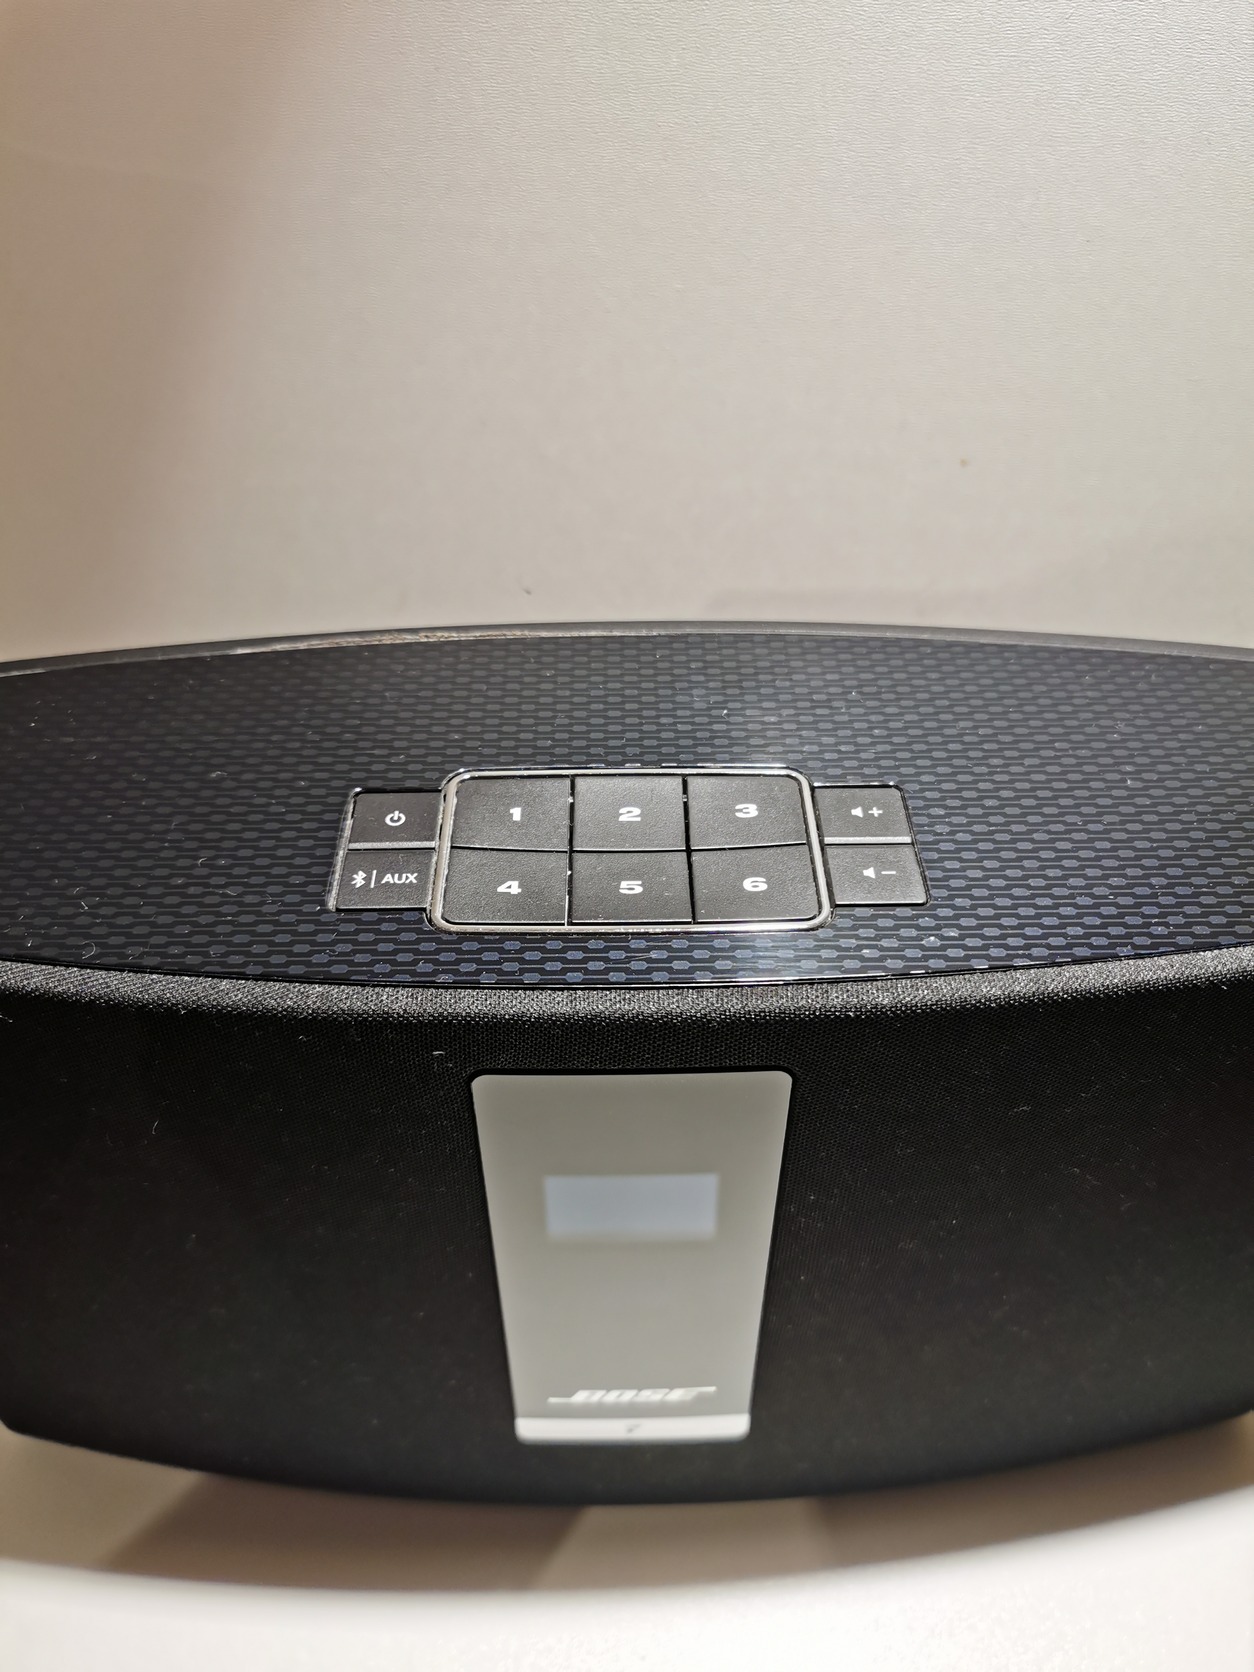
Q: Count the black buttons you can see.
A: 10